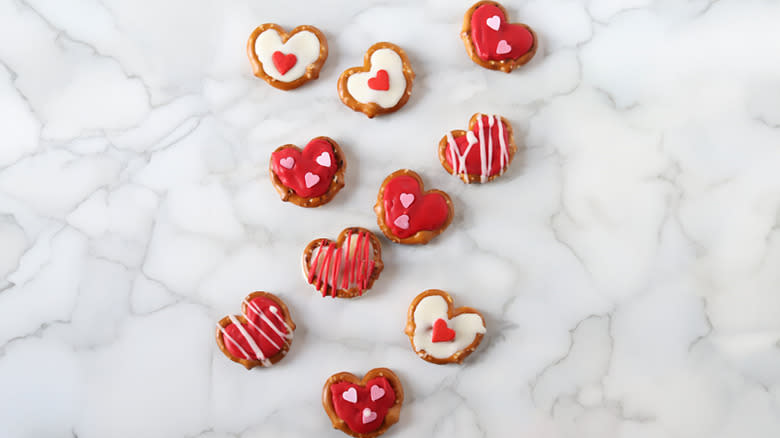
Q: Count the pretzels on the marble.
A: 10